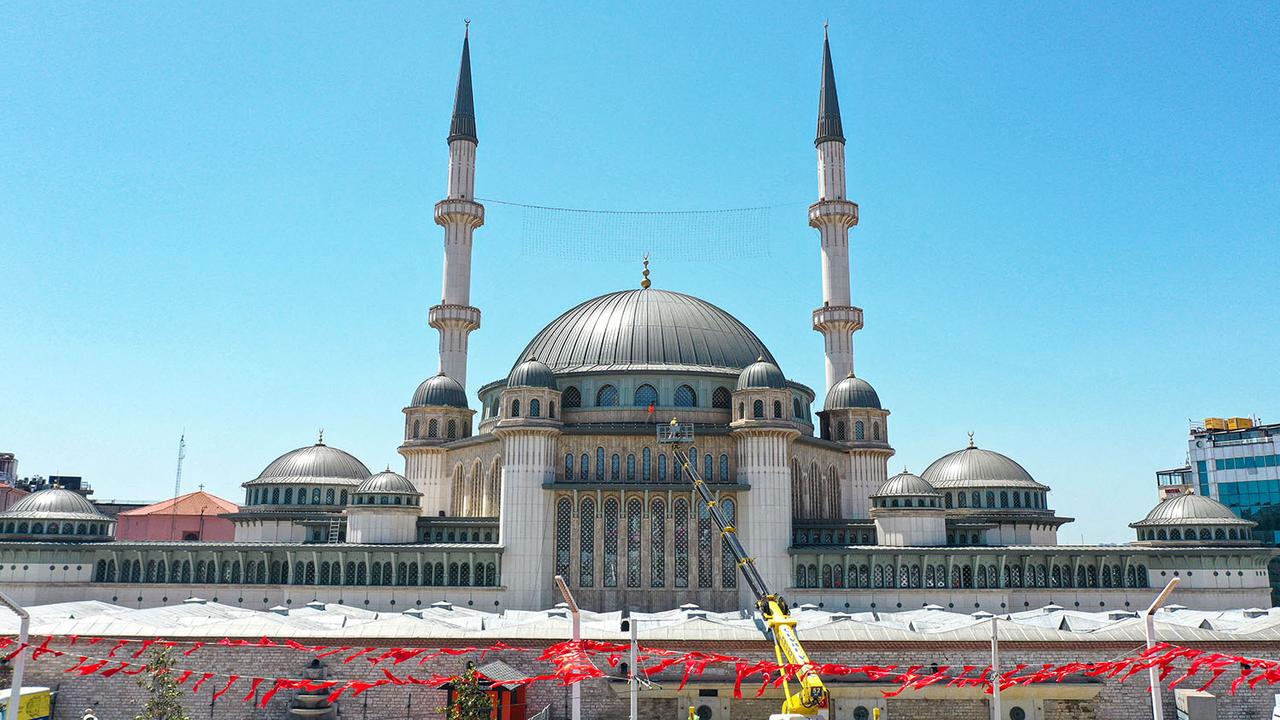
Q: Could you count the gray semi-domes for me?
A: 11